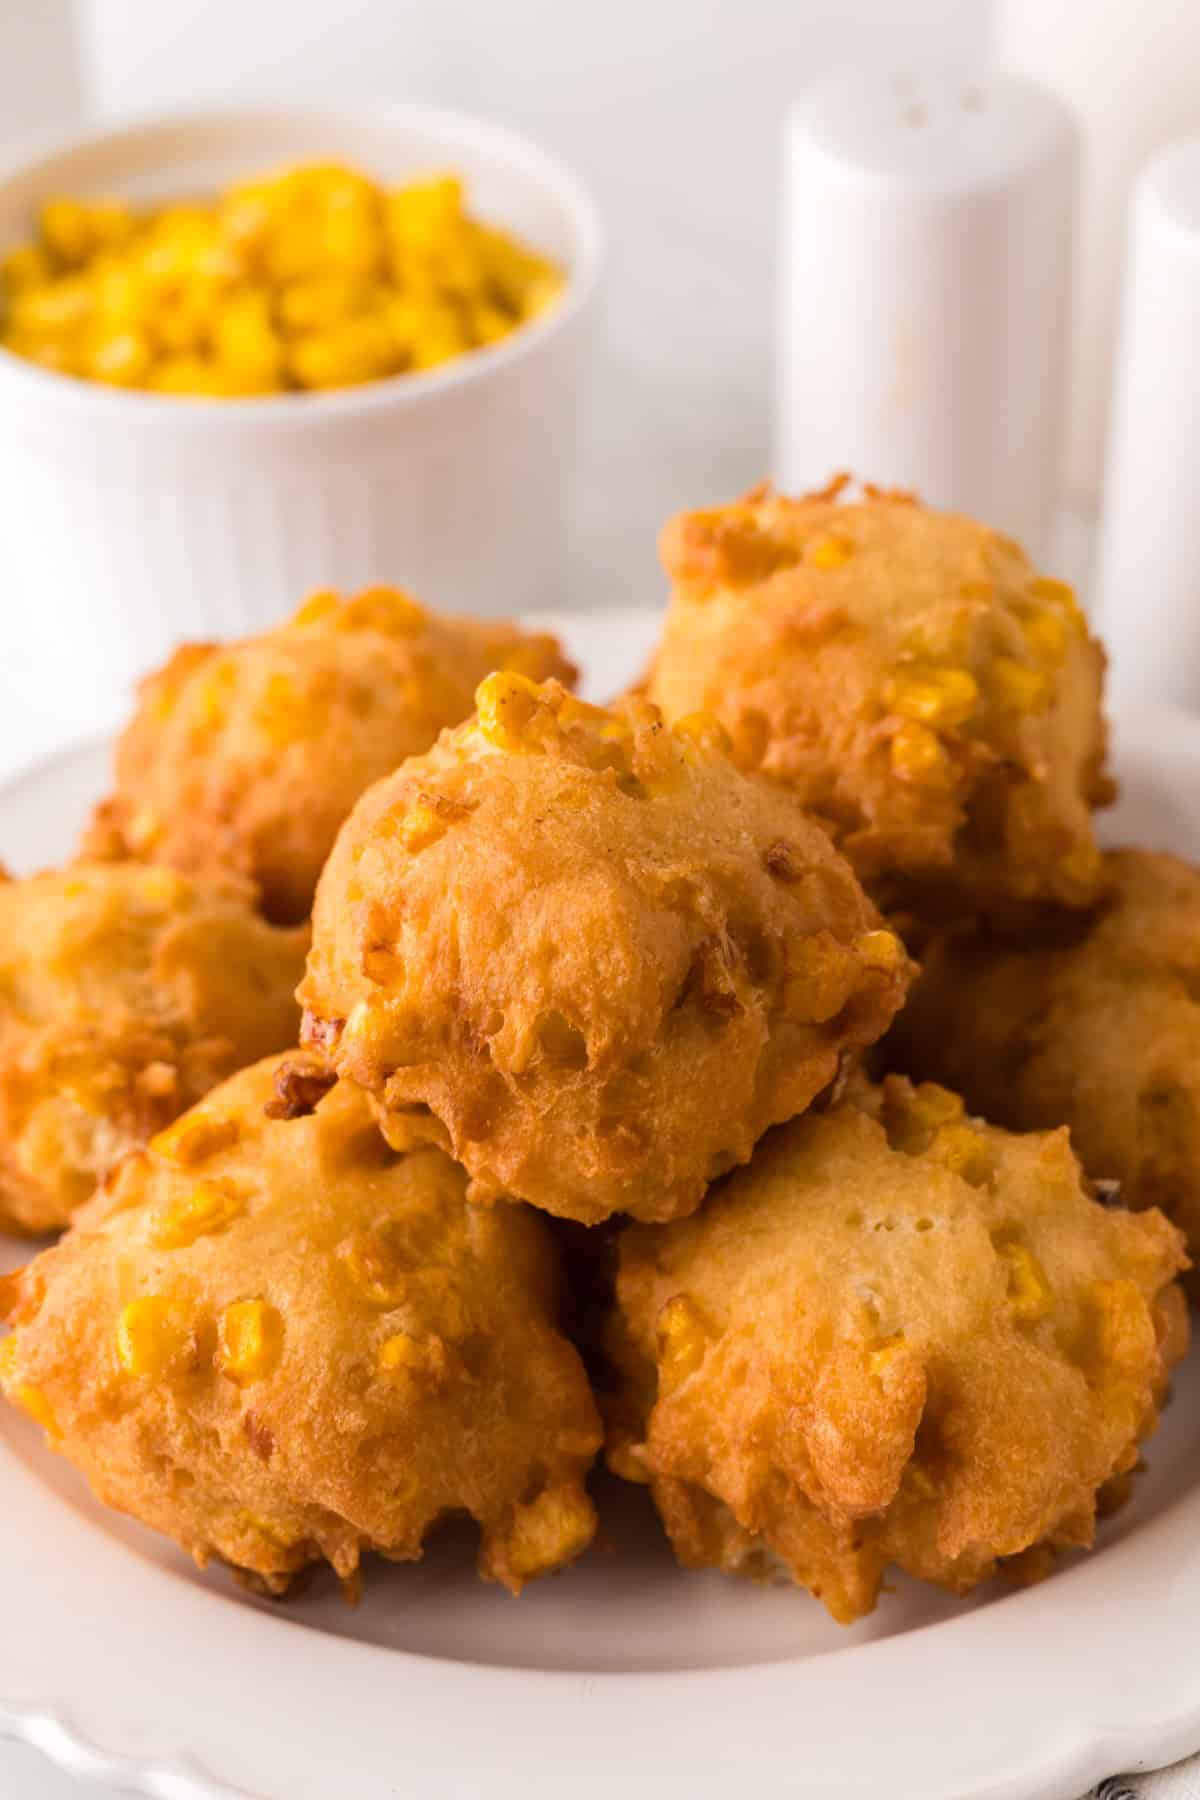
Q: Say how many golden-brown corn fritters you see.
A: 7